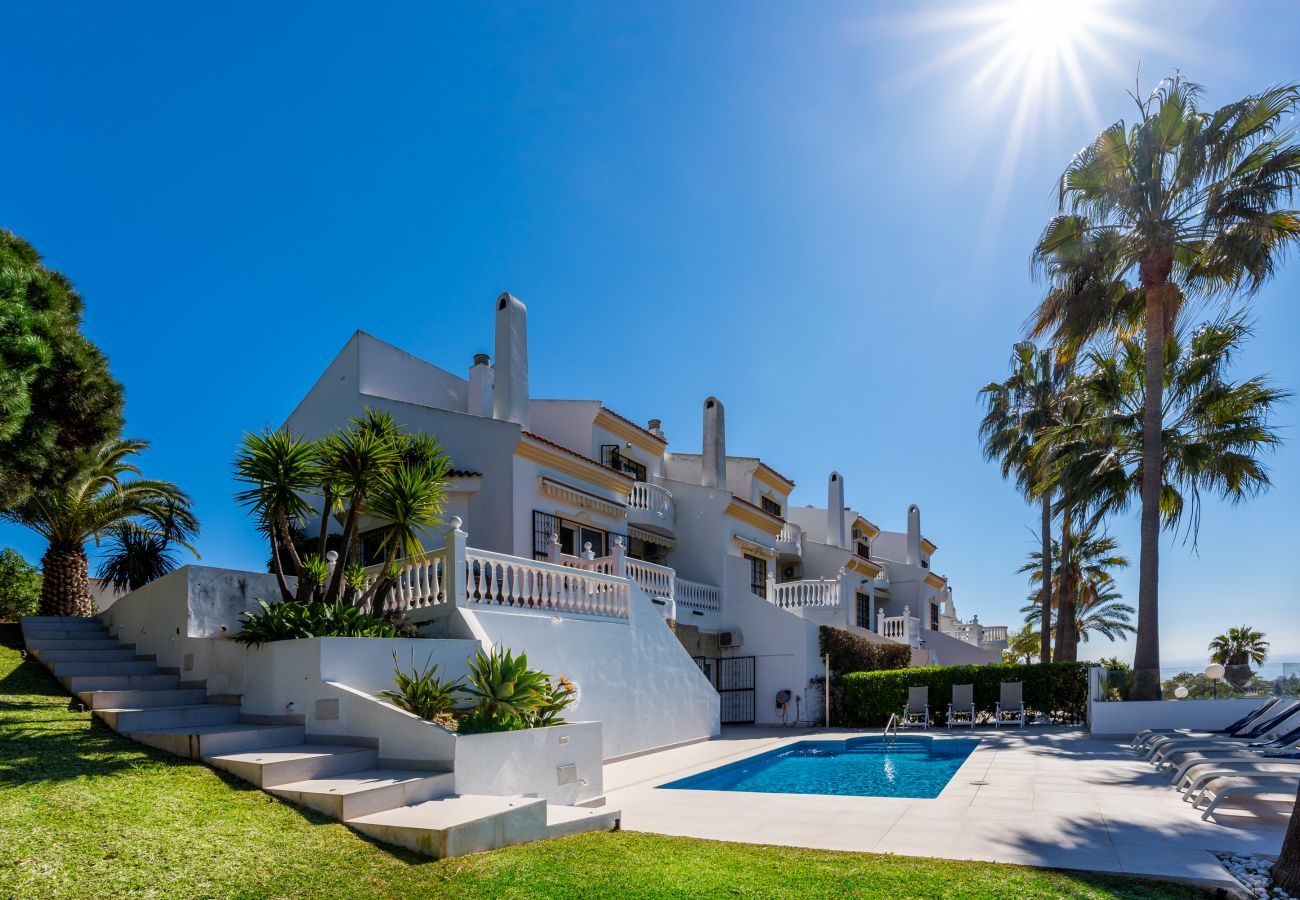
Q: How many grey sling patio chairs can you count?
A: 3